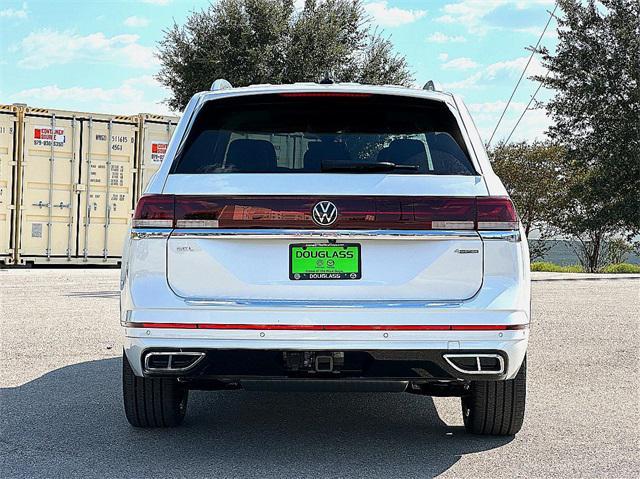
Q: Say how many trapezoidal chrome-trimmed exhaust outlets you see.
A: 2